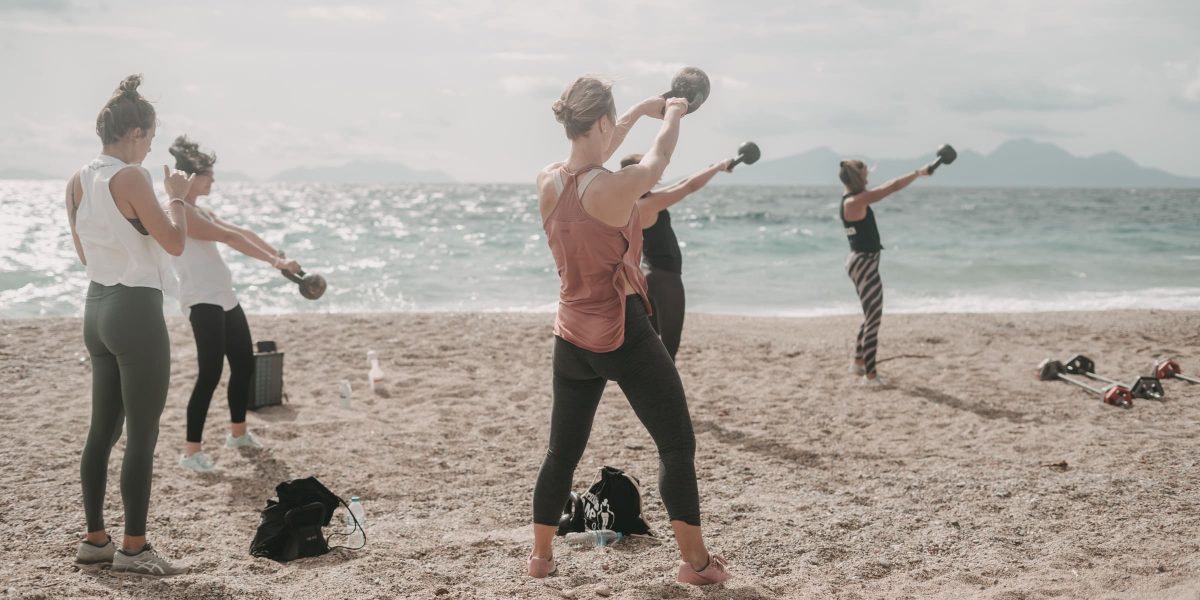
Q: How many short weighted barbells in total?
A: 3